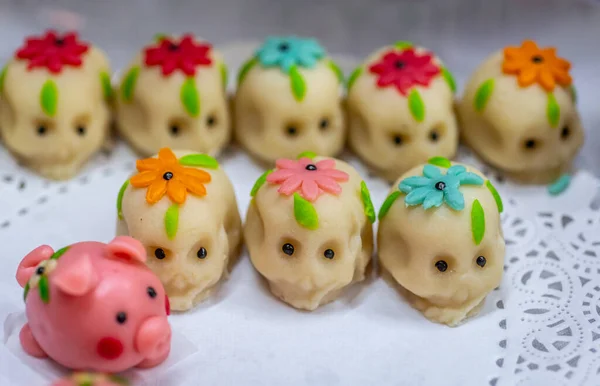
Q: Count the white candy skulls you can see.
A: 8